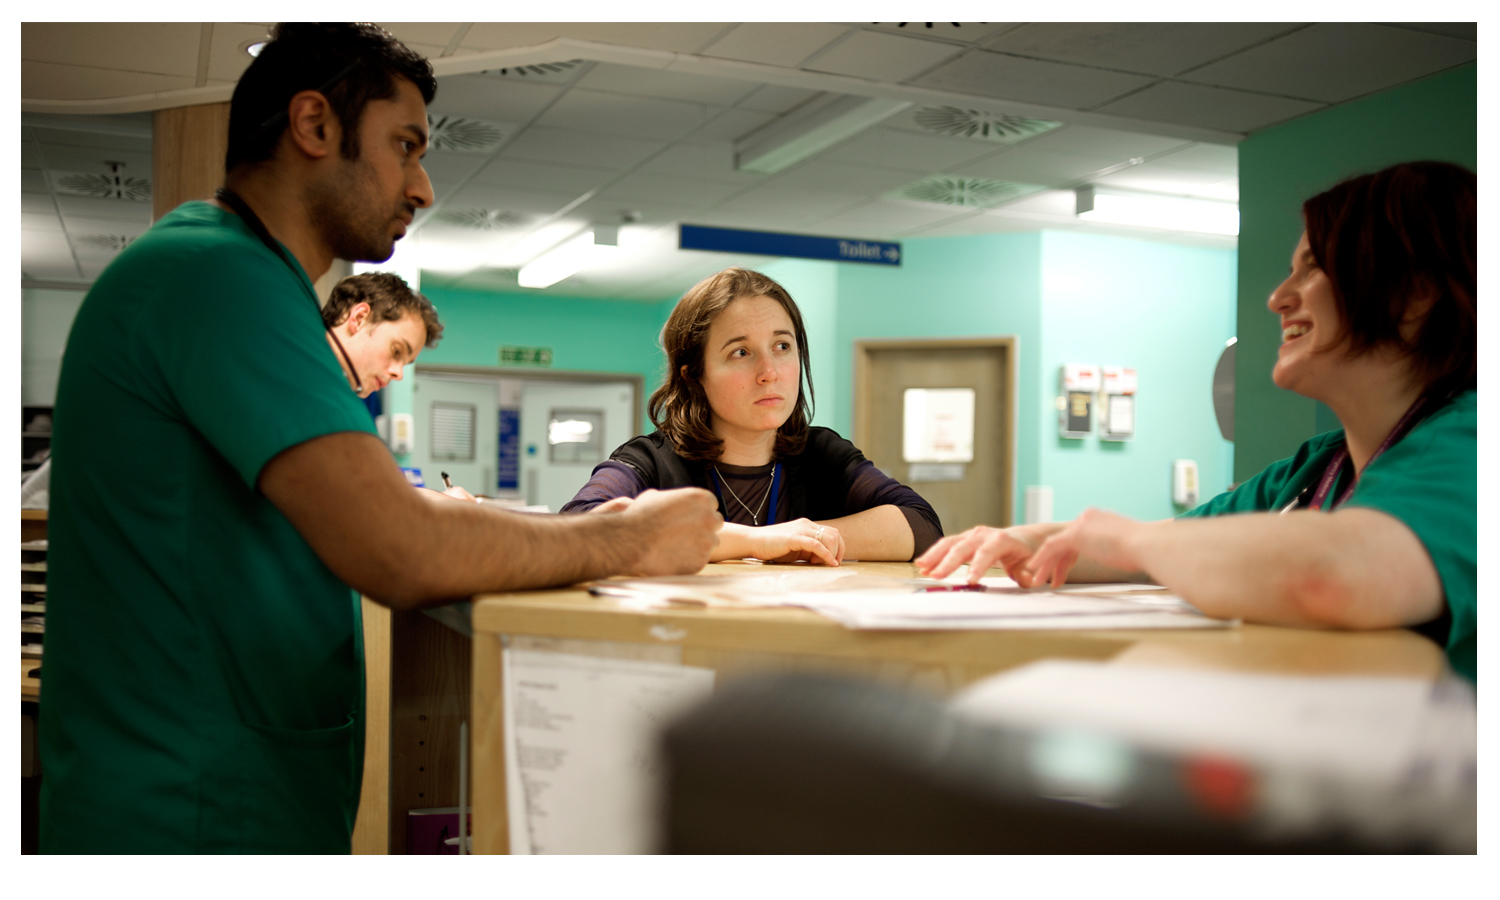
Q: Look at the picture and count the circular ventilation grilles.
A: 8